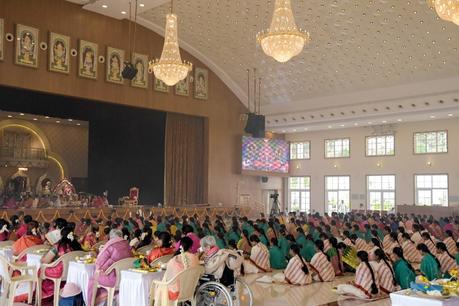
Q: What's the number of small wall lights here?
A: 4